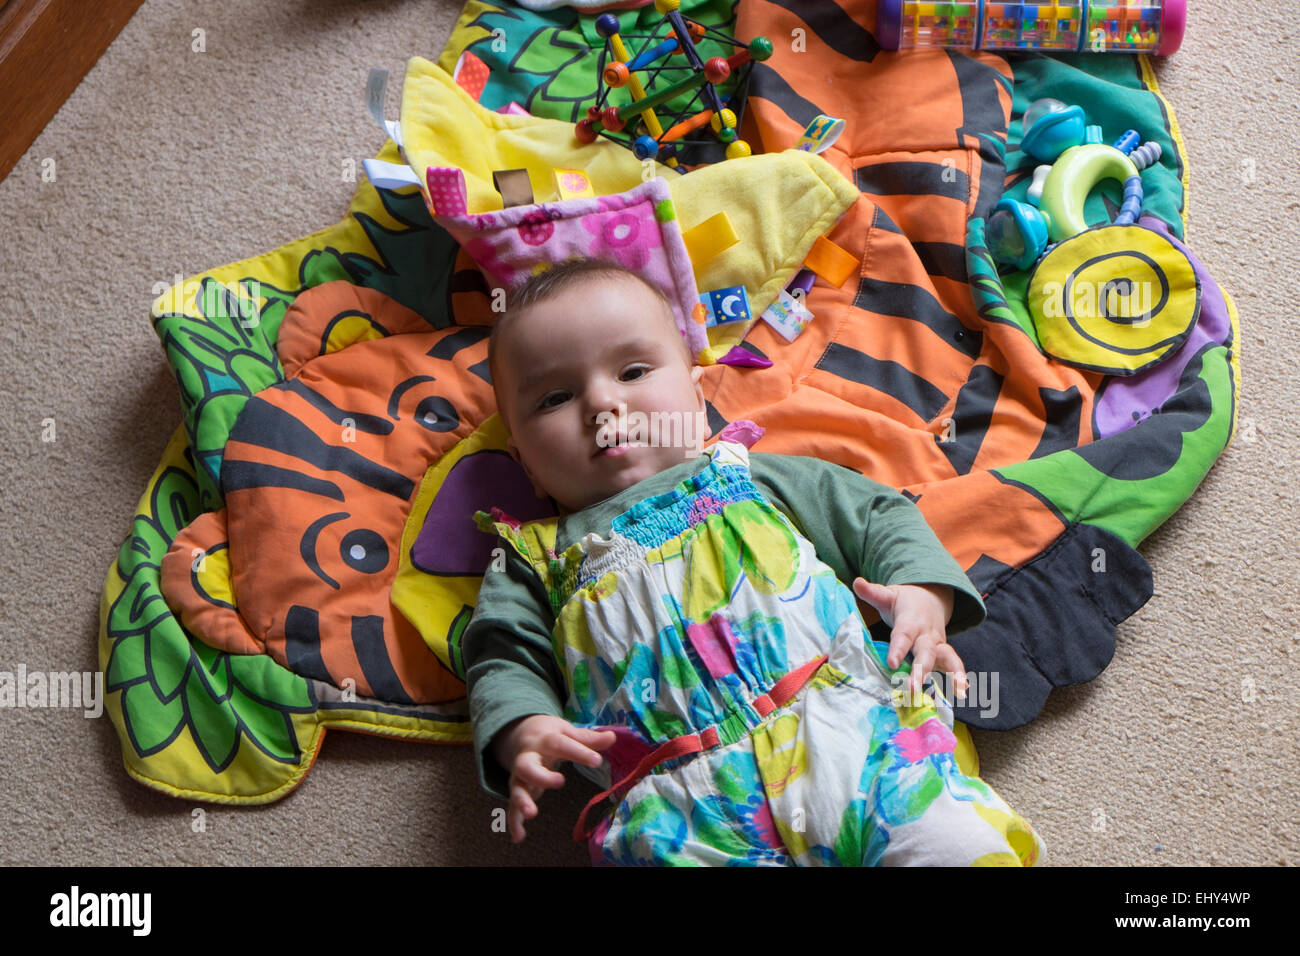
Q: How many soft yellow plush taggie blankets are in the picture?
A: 1